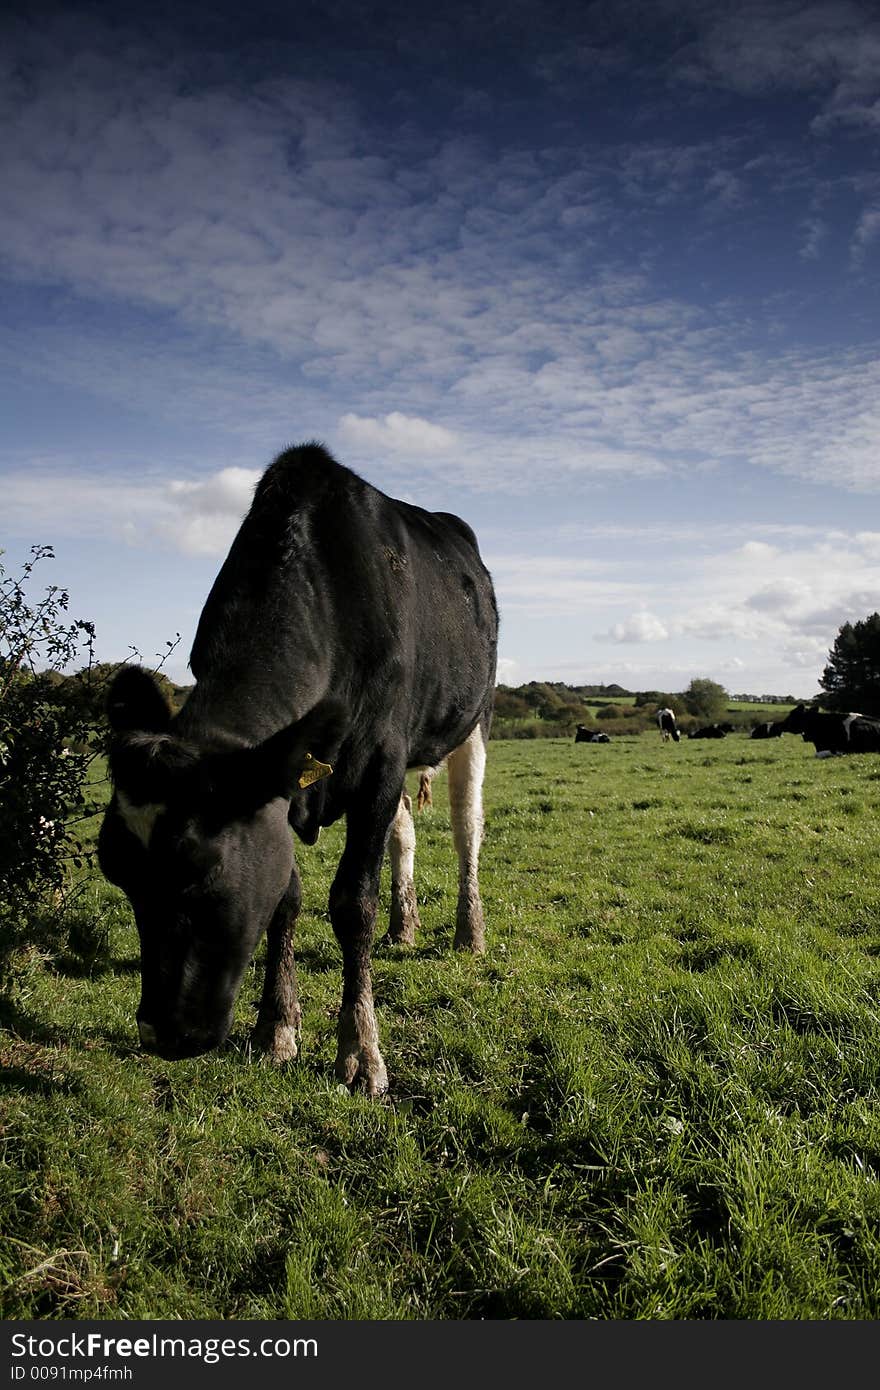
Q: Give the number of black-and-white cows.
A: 6